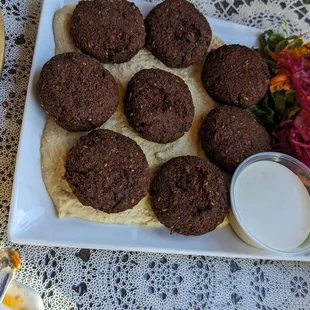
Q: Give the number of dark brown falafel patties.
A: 8